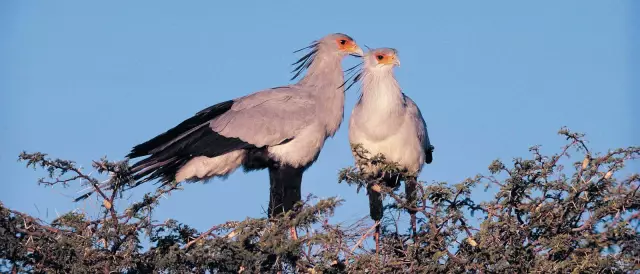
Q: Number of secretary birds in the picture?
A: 2